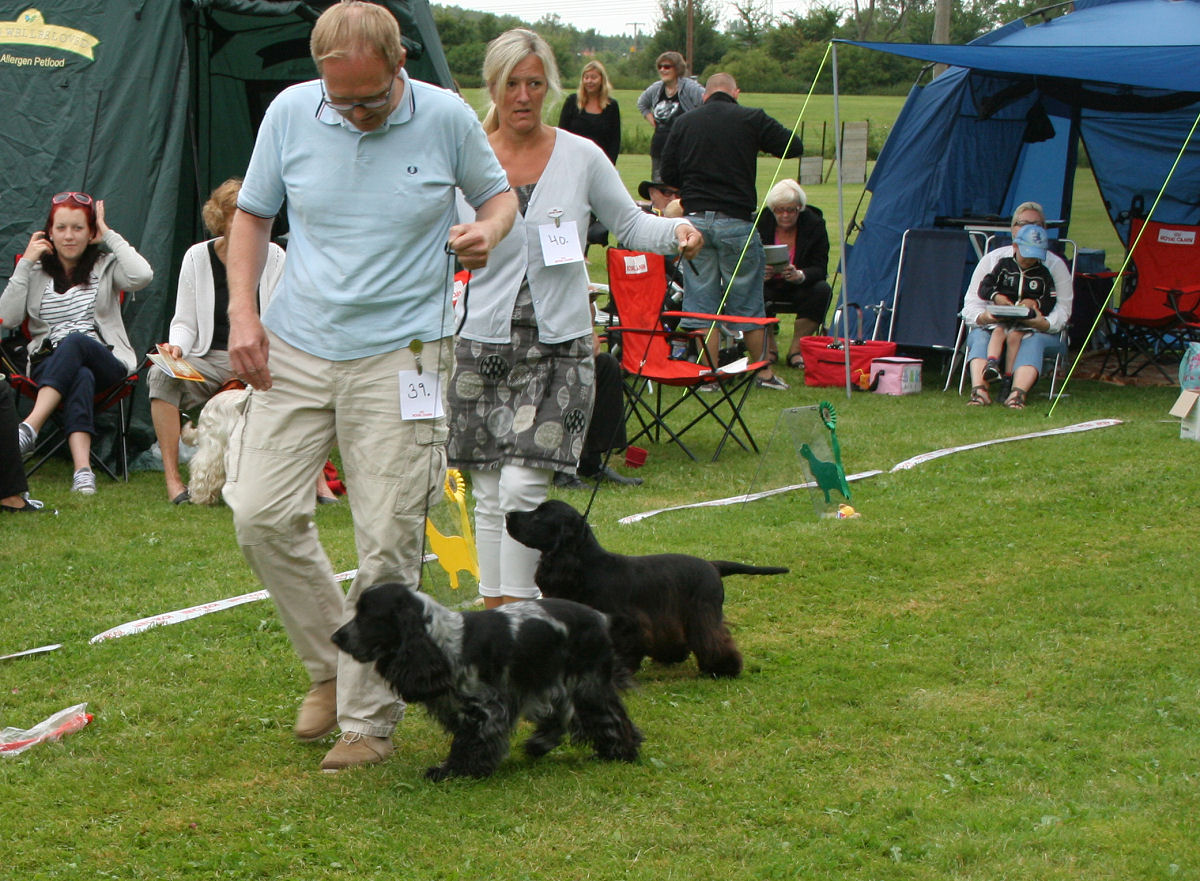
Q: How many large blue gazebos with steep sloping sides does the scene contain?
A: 1